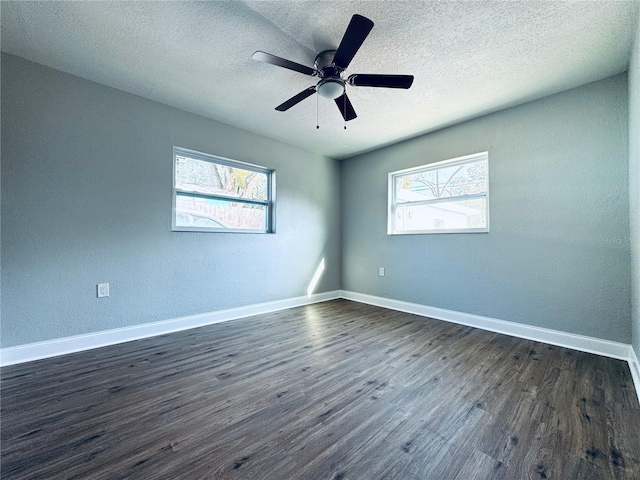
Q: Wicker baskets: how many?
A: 0